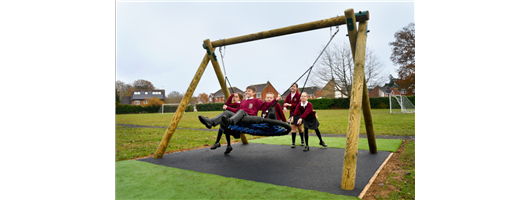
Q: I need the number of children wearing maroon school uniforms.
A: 5